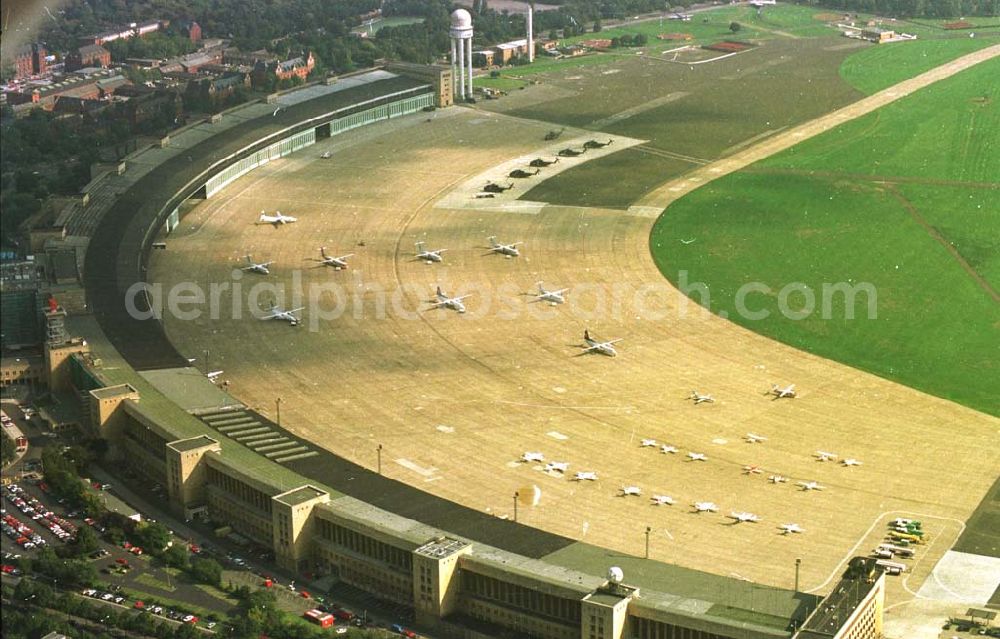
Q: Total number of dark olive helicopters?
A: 6